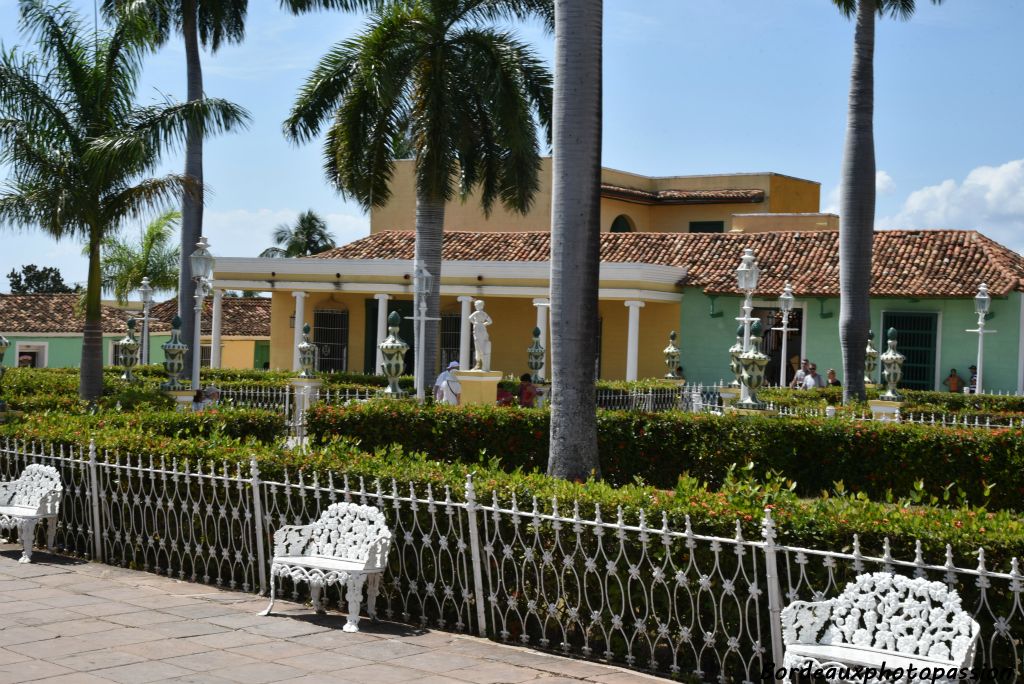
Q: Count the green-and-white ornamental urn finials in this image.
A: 11